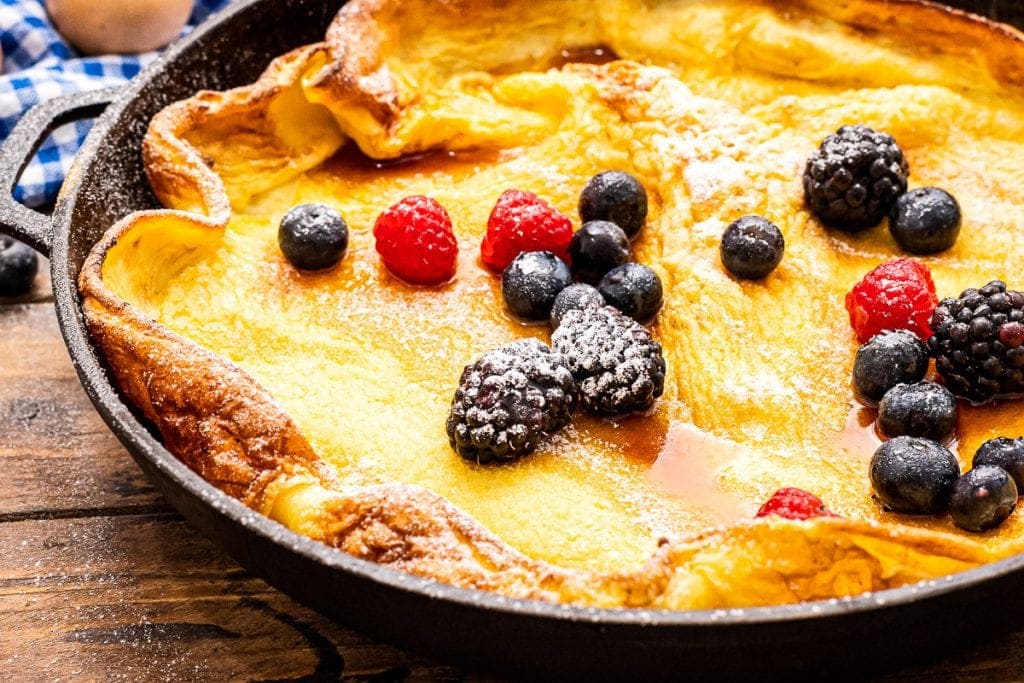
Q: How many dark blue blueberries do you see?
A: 14